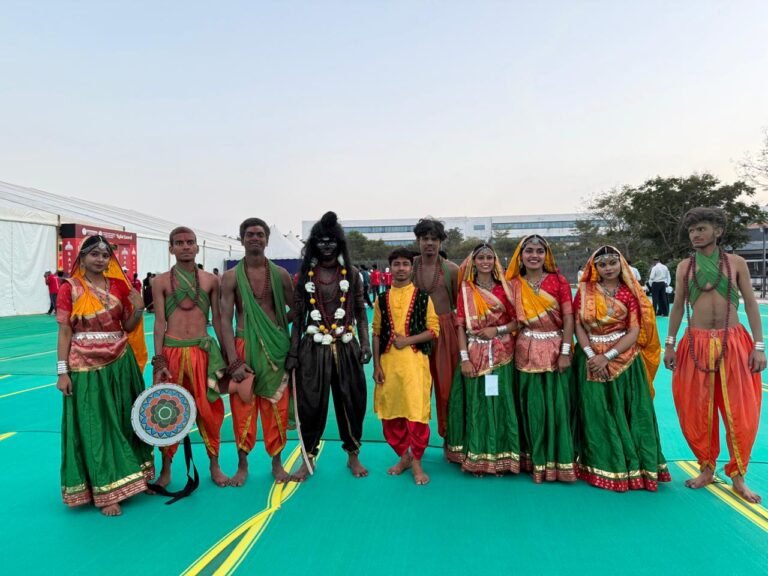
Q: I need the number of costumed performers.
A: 10